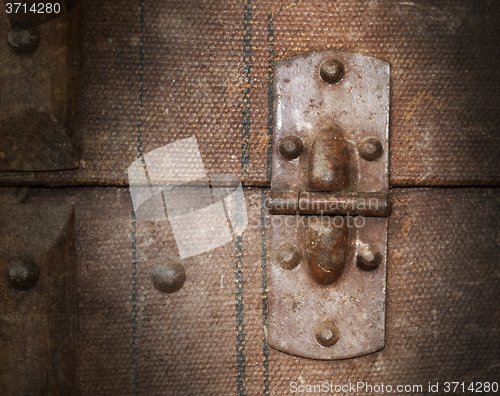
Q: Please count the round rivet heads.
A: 9